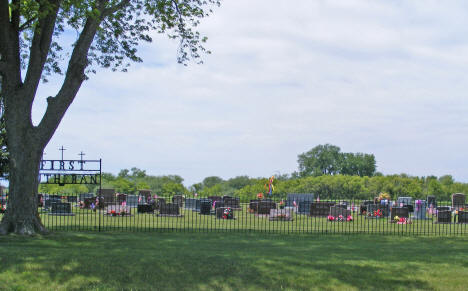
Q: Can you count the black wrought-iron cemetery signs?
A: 1